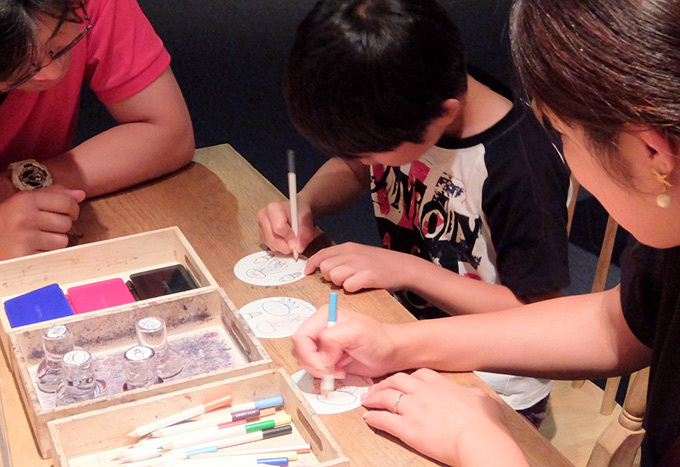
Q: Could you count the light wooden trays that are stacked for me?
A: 3